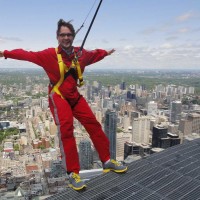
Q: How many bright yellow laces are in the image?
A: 2